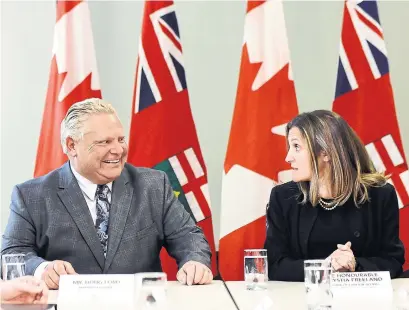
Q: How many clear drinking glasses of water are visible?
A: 4